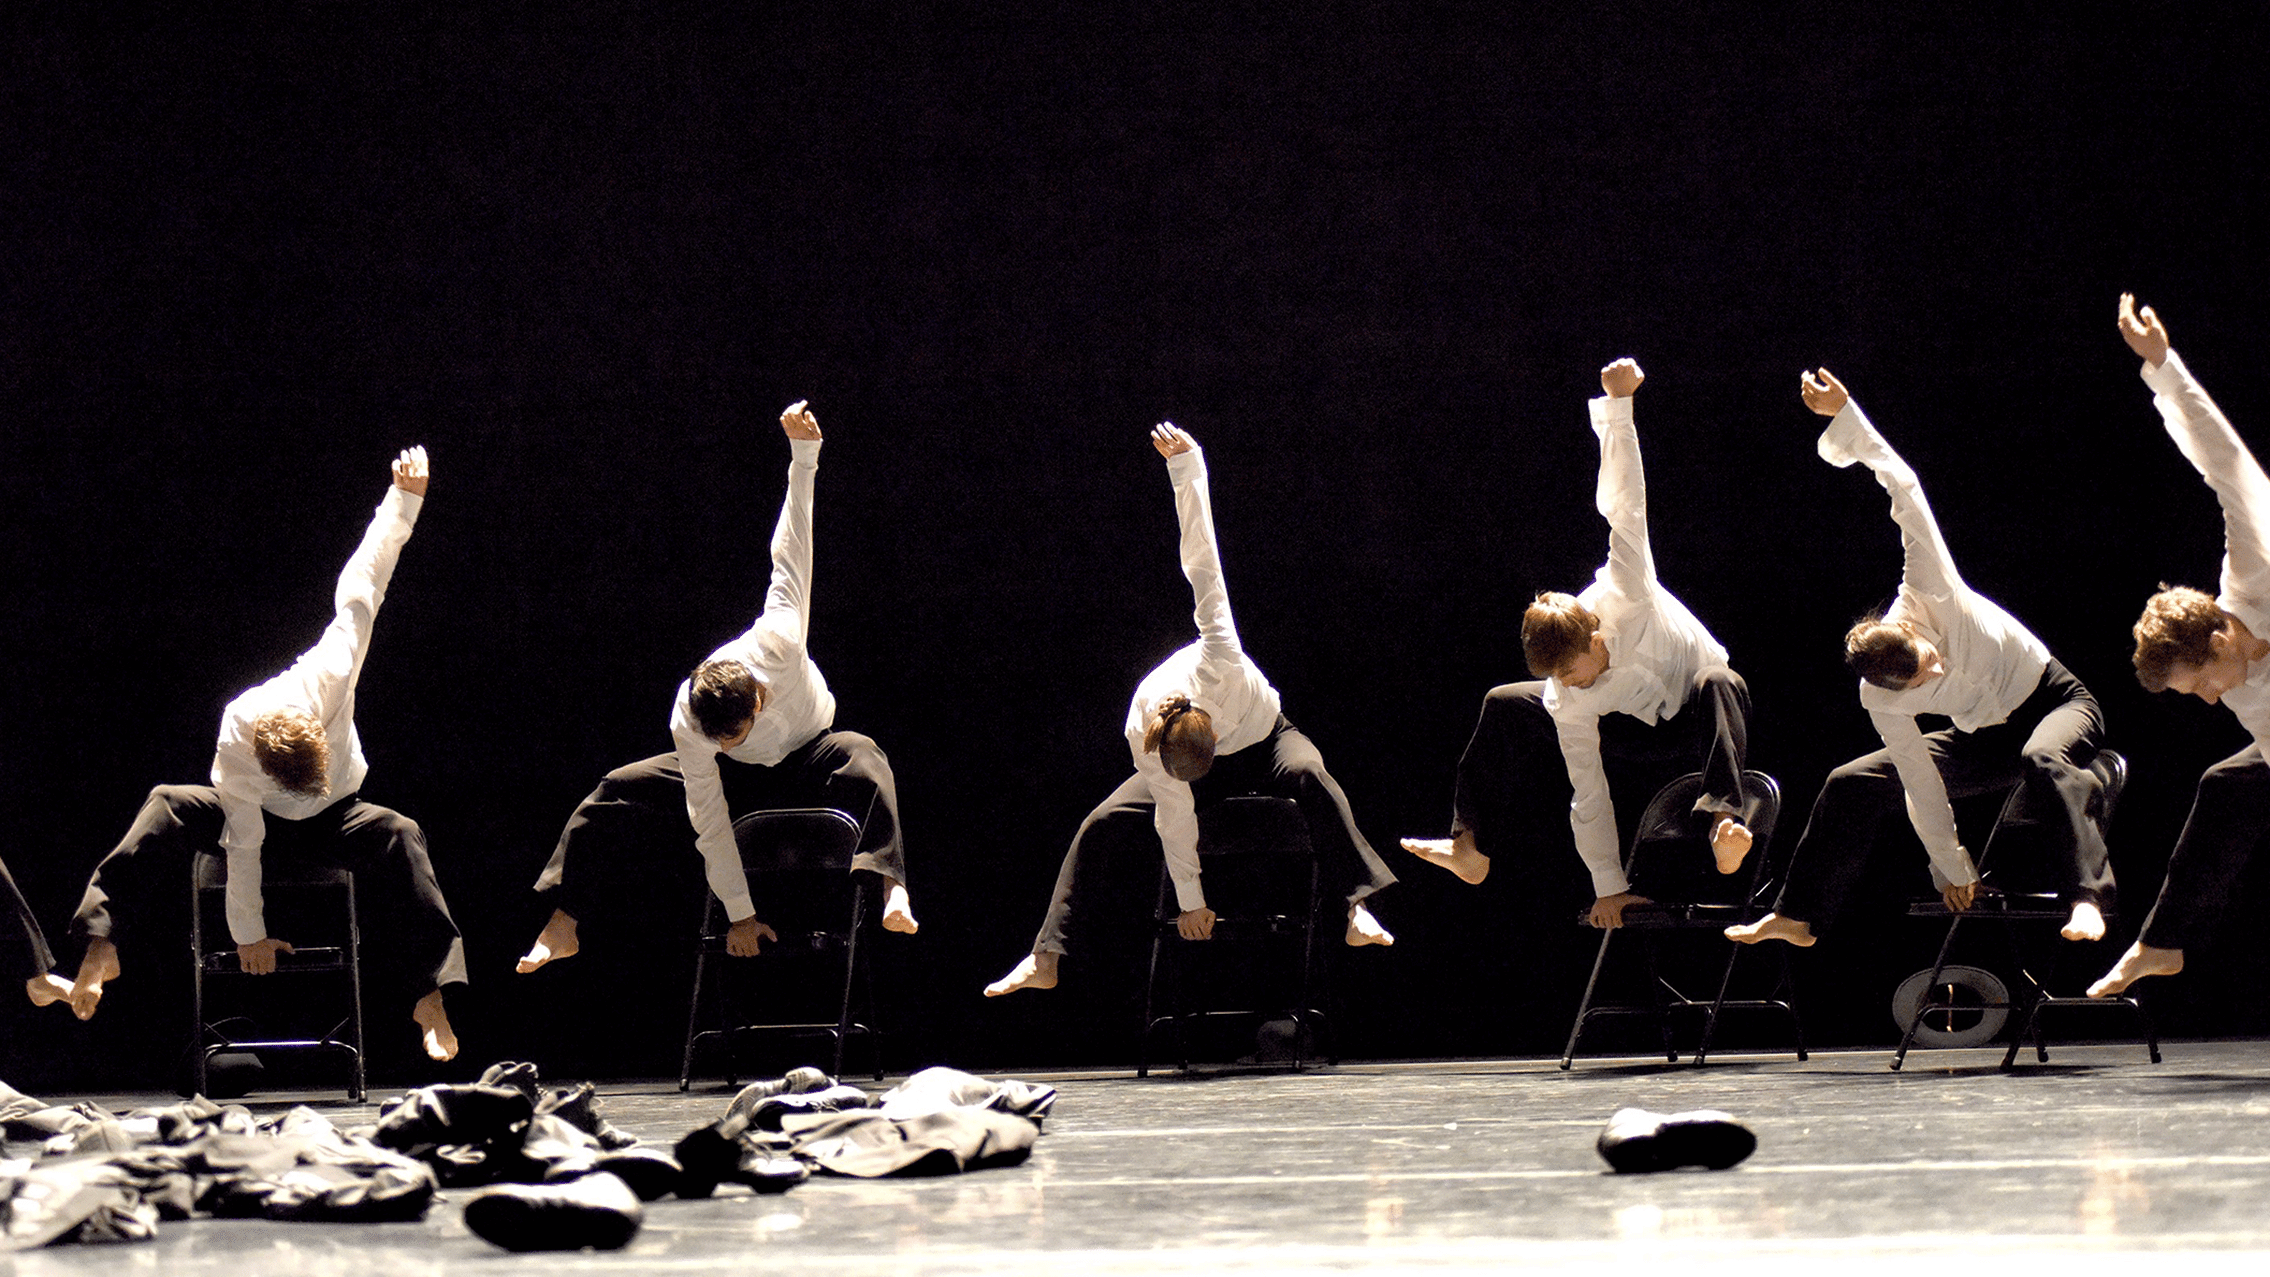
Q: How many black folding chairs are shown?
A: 5